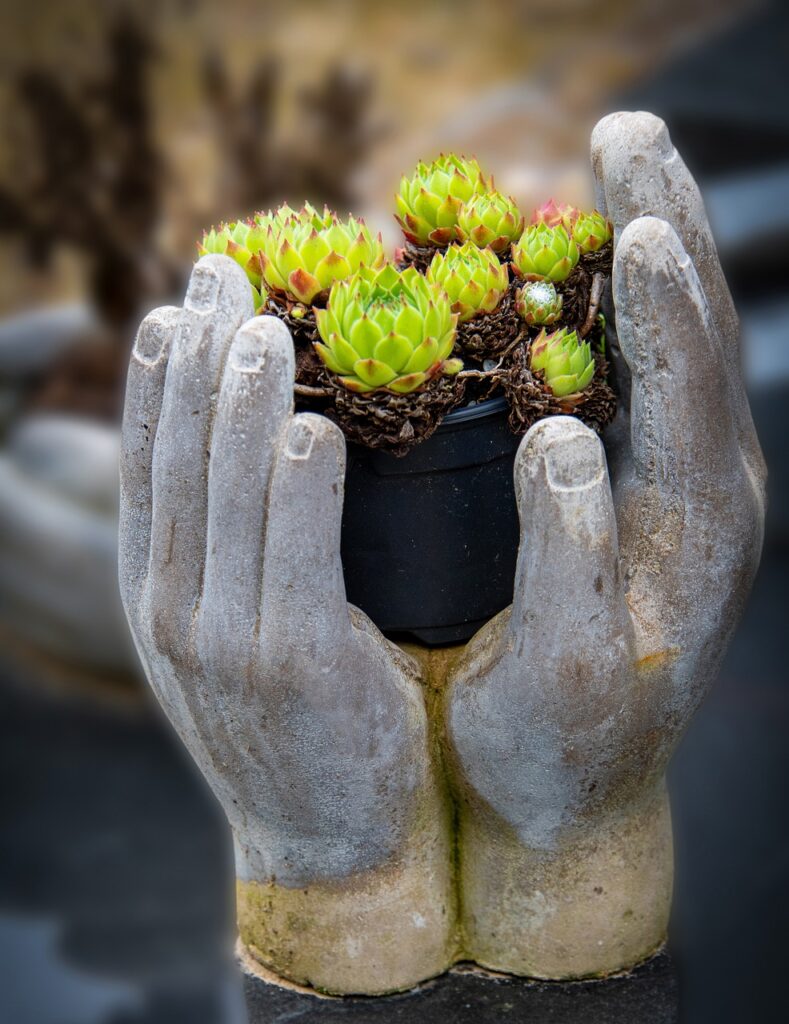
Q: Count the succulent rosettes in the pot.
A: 11